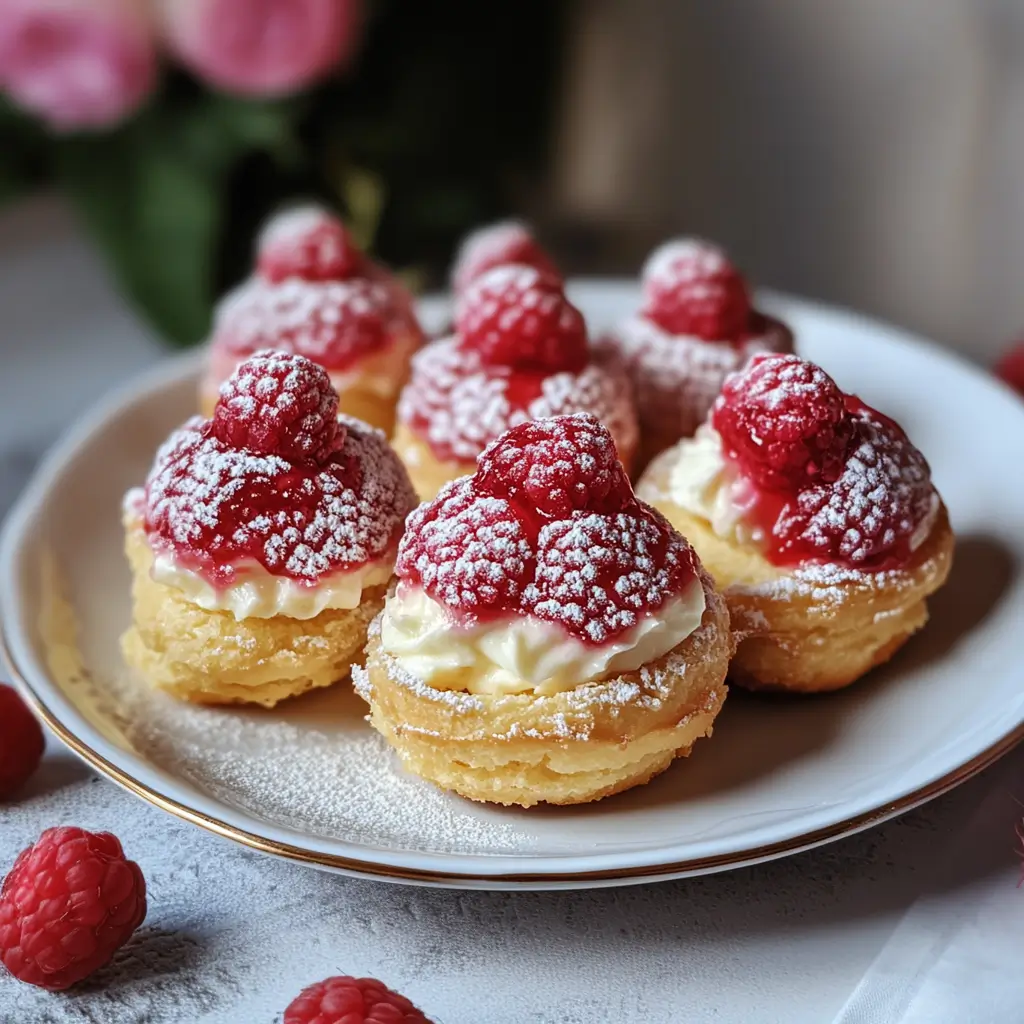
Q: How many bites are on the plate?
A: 7